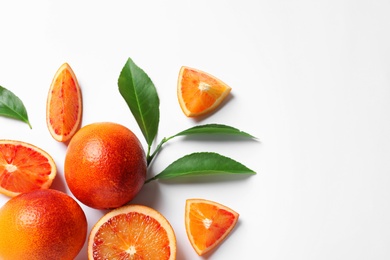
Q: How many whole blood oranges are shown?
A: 2